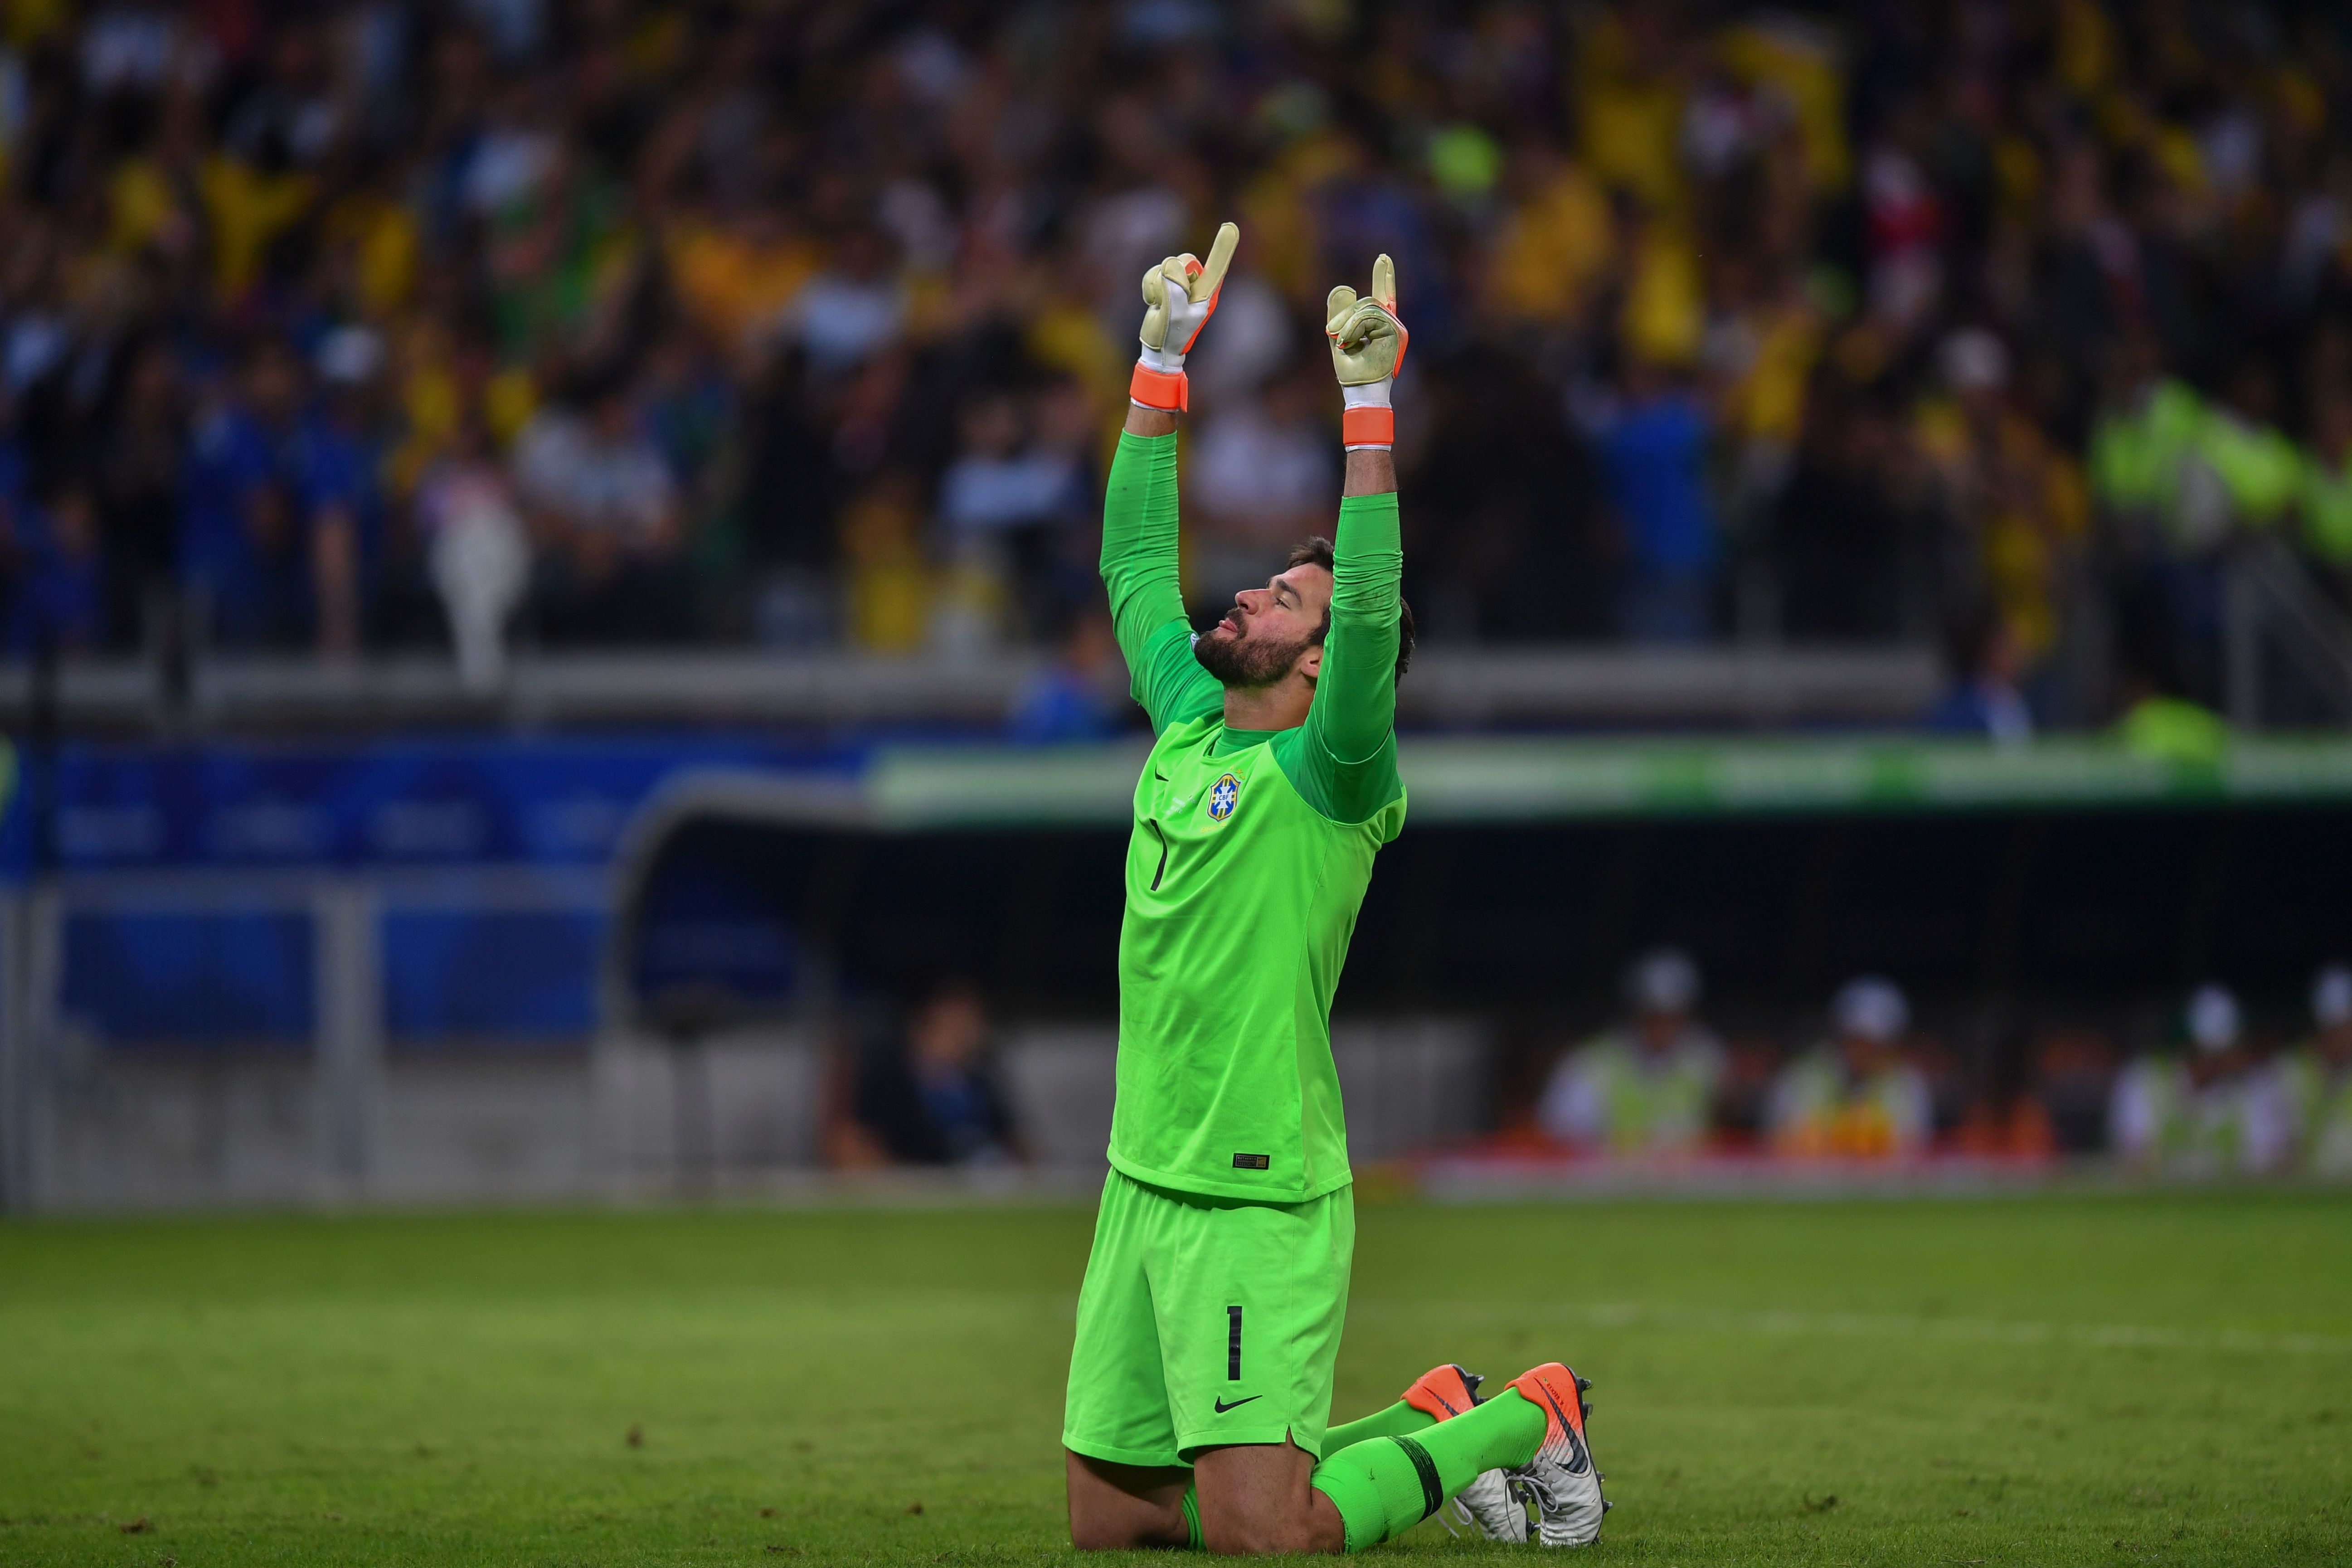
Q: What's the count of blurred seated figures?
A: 5